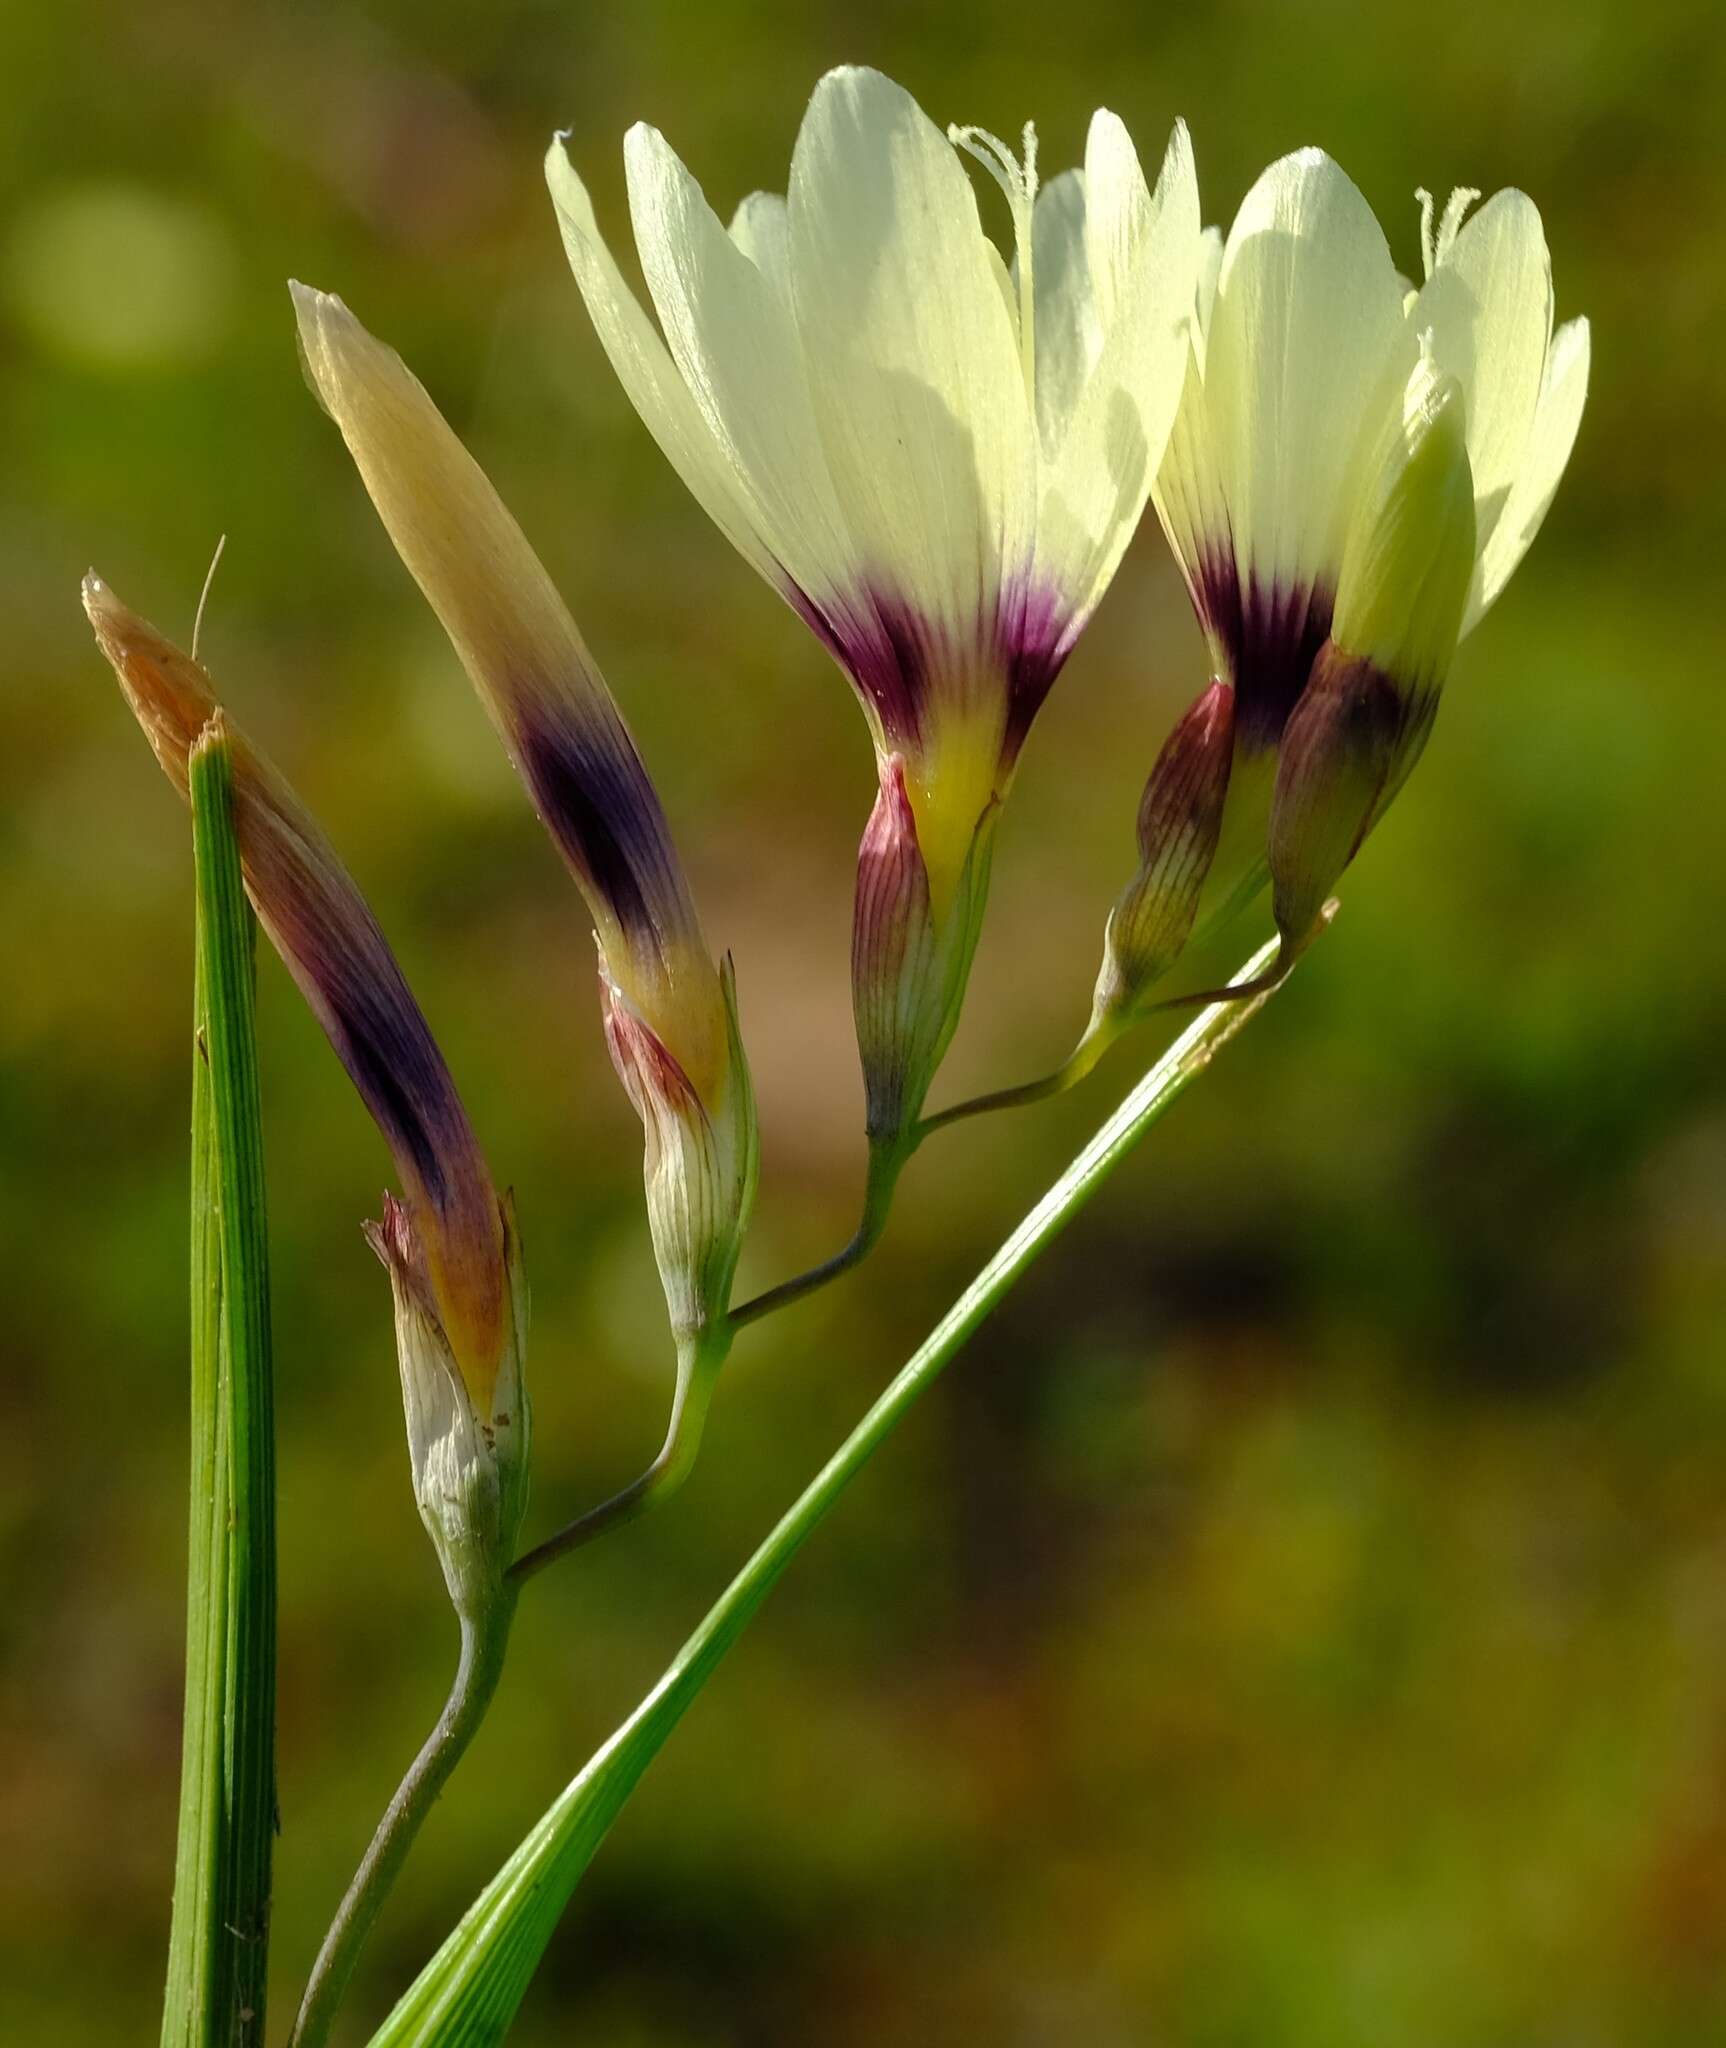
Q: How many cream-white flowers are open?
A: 2